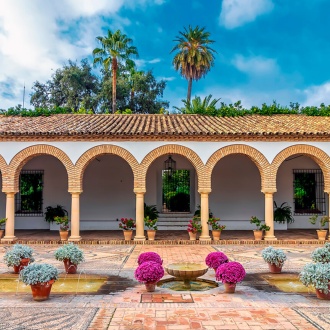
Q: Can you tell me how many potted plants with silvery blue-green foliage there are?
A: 6